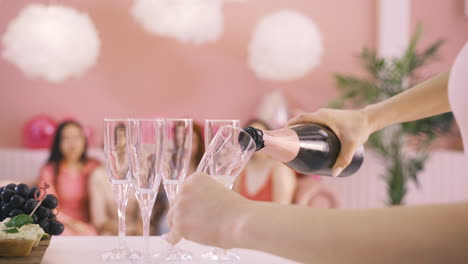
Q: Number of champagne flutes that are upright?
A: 4